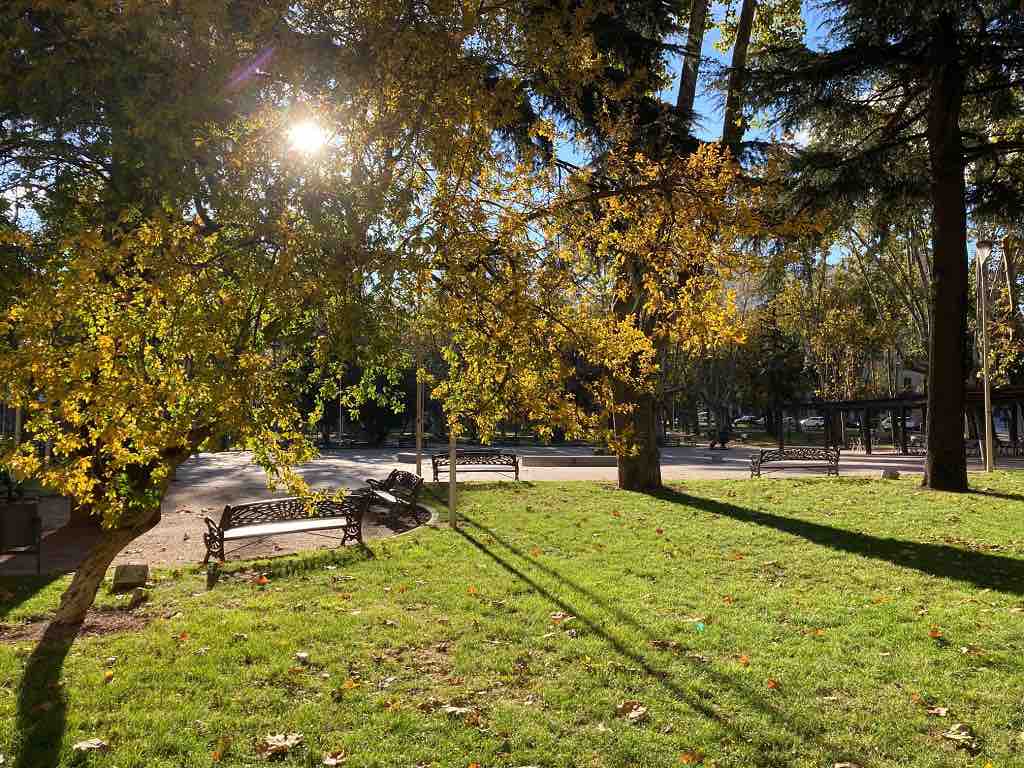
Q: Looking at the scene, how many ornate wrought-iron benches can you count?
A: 4